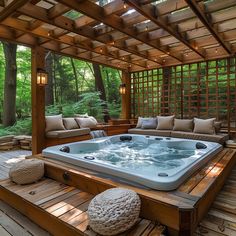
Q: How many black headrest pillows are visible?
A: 3